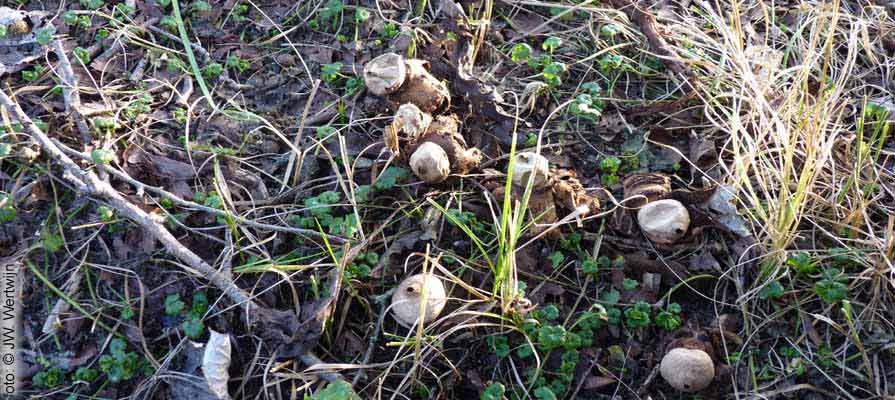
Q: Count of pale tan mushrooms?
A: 7